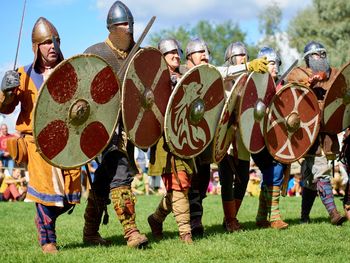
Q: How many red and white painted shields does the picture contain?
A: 7